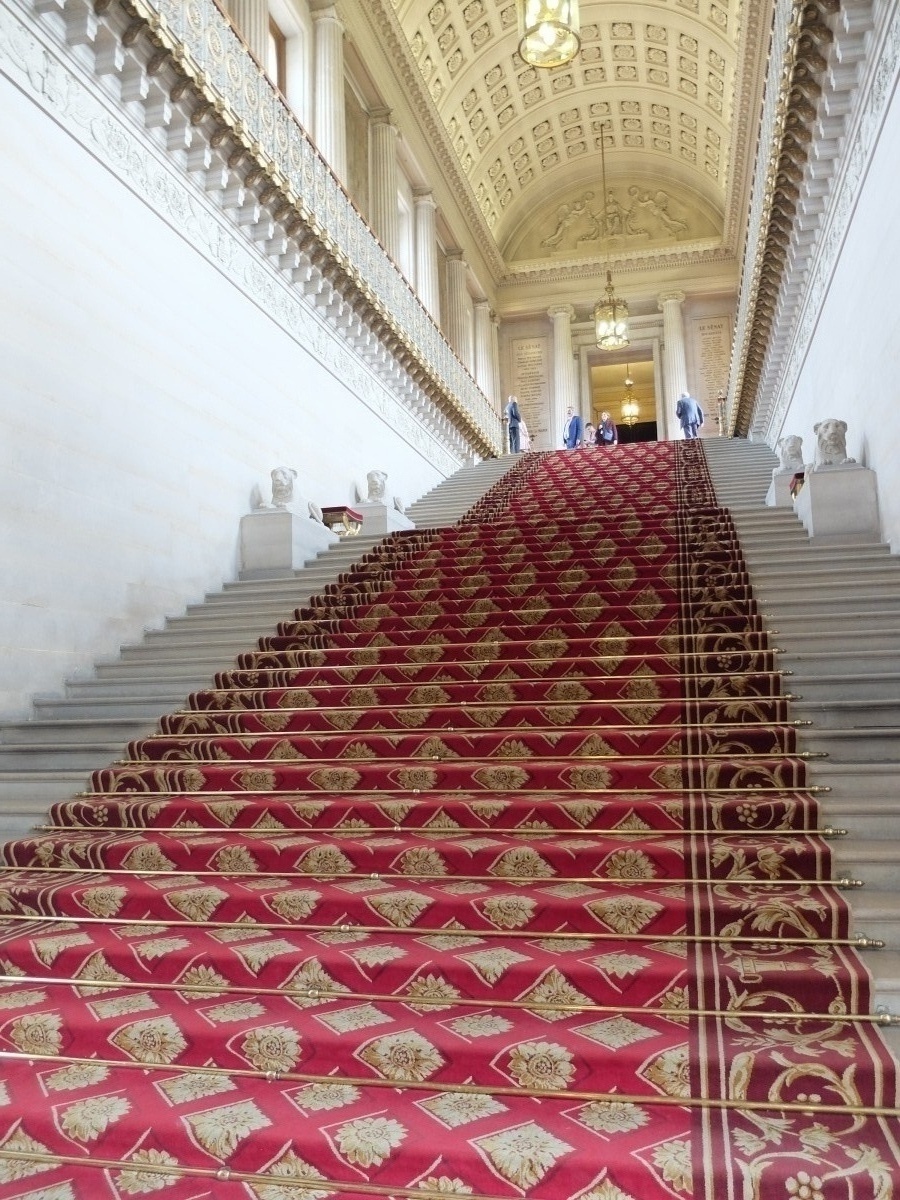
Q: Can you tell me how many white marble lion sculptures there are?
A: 4